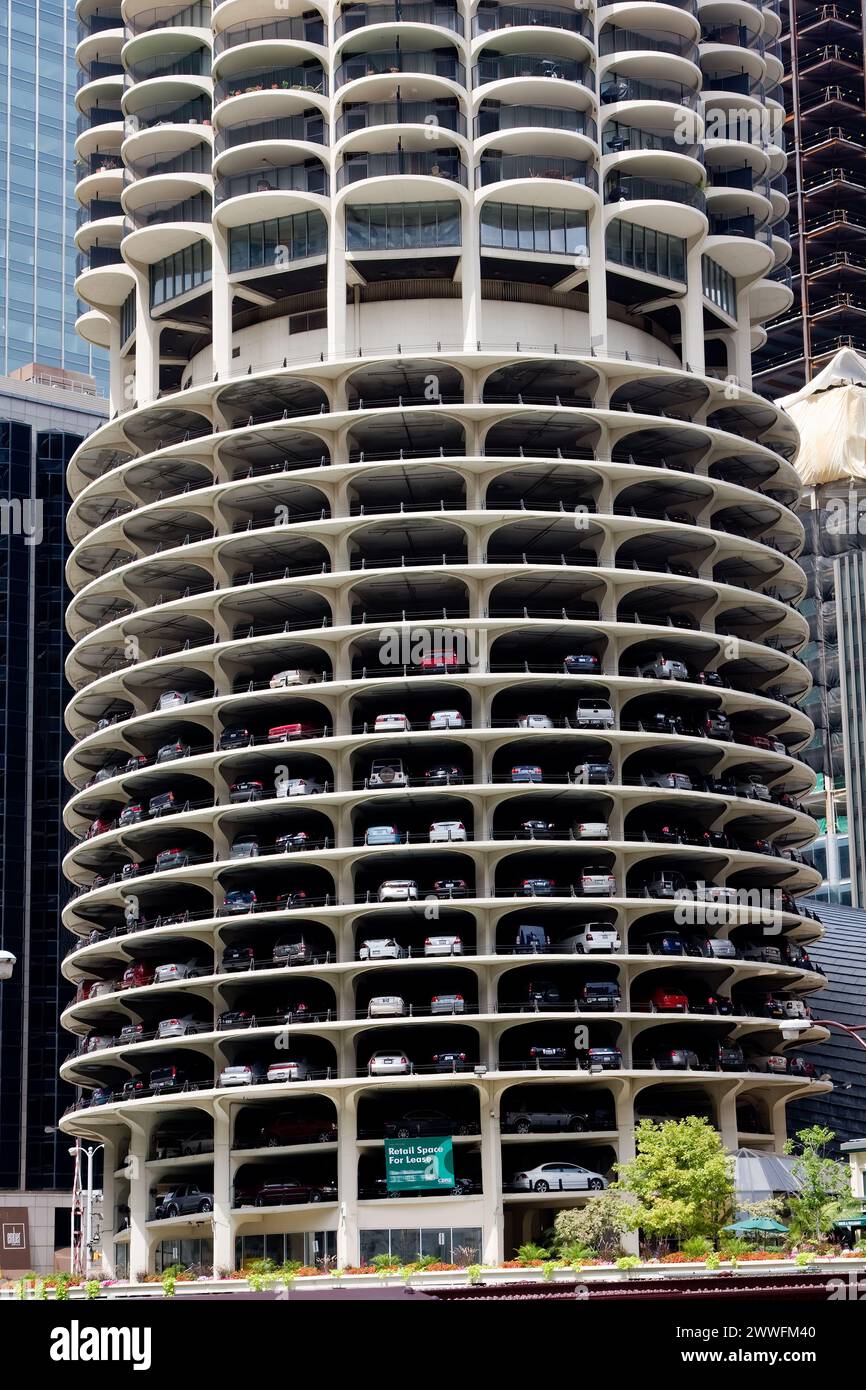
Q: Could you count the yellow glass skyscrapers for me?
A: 0